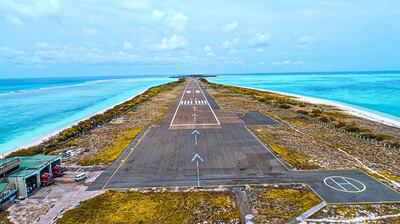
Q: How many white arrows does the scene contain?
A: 4